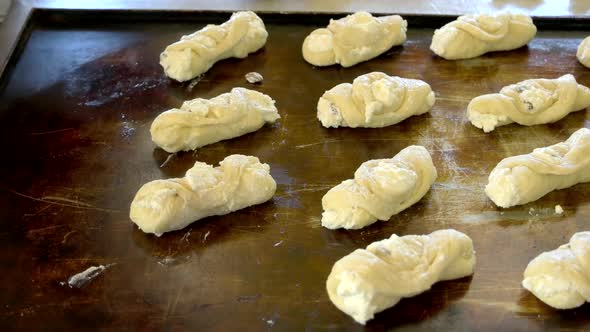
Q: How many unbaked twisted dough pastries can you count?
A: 12